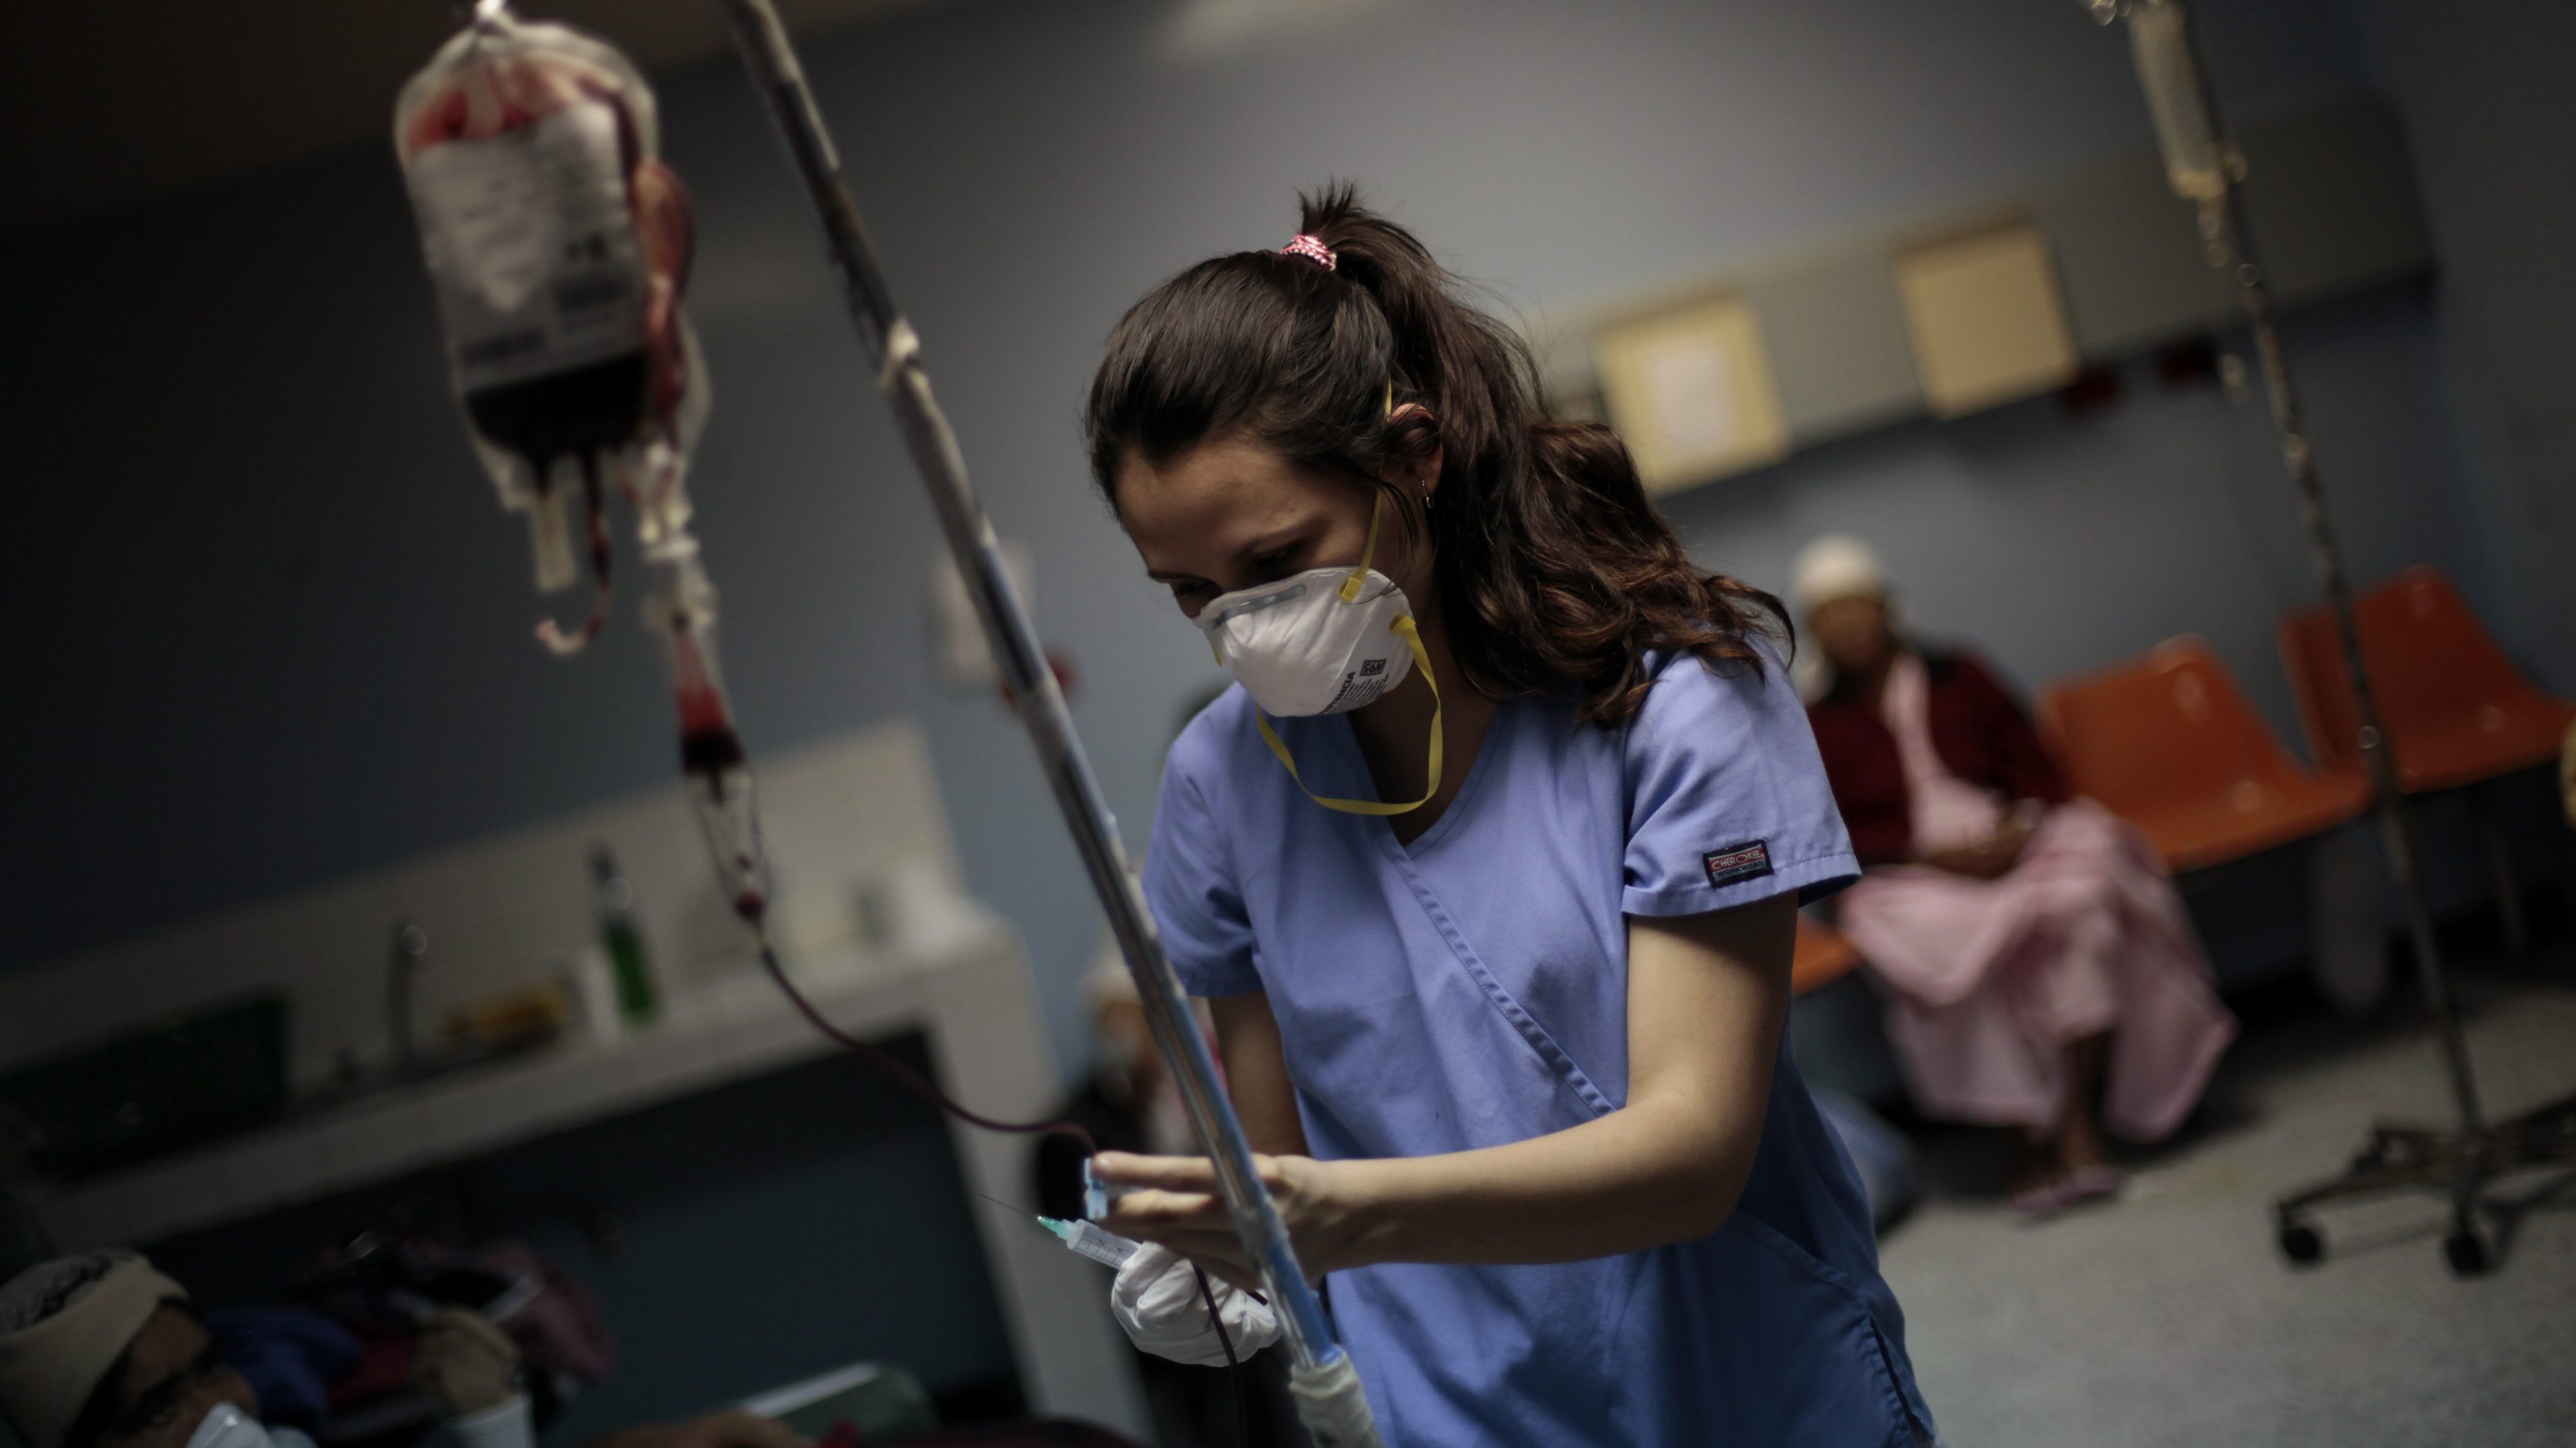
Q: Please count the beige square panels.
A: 2